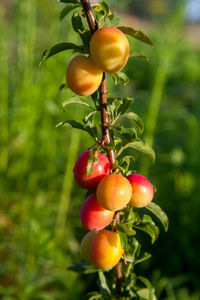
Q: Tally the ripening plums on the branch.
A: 8